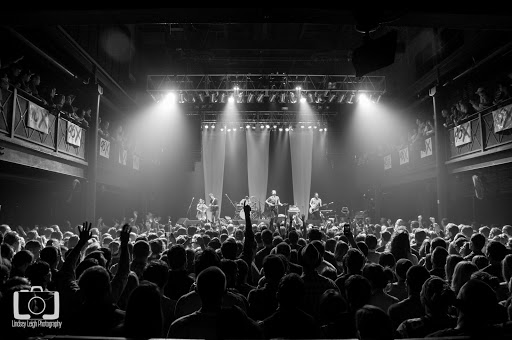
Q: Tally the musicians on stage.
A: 5